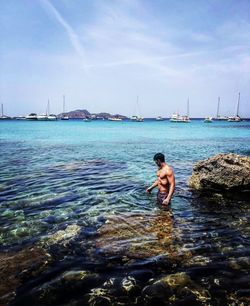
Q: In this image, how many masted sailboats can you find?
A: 7